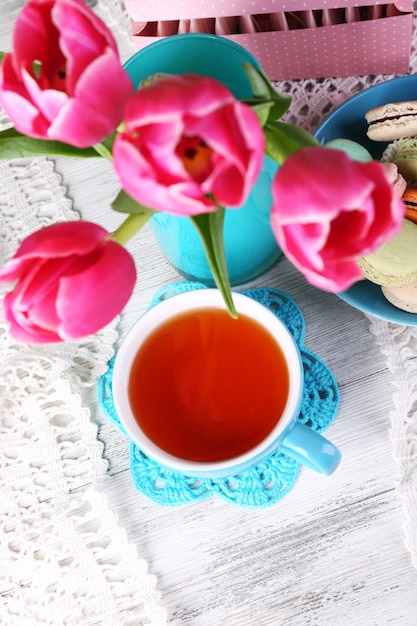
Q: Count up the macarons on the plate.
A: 7